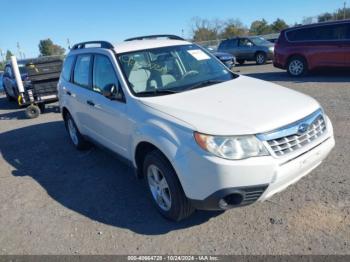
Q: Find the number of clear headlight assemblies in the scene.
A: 1